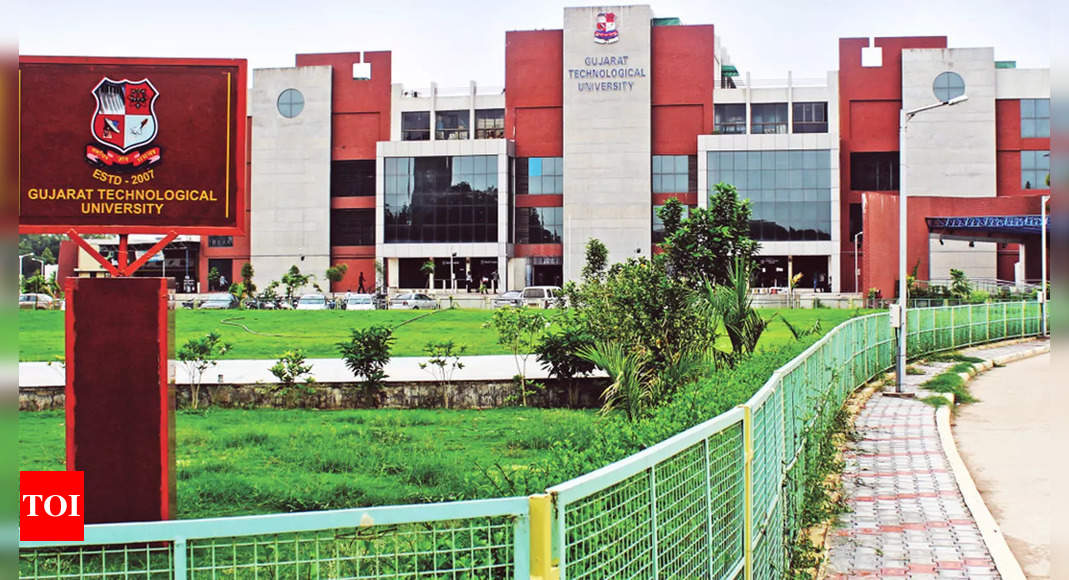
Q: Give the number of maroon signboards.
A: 1